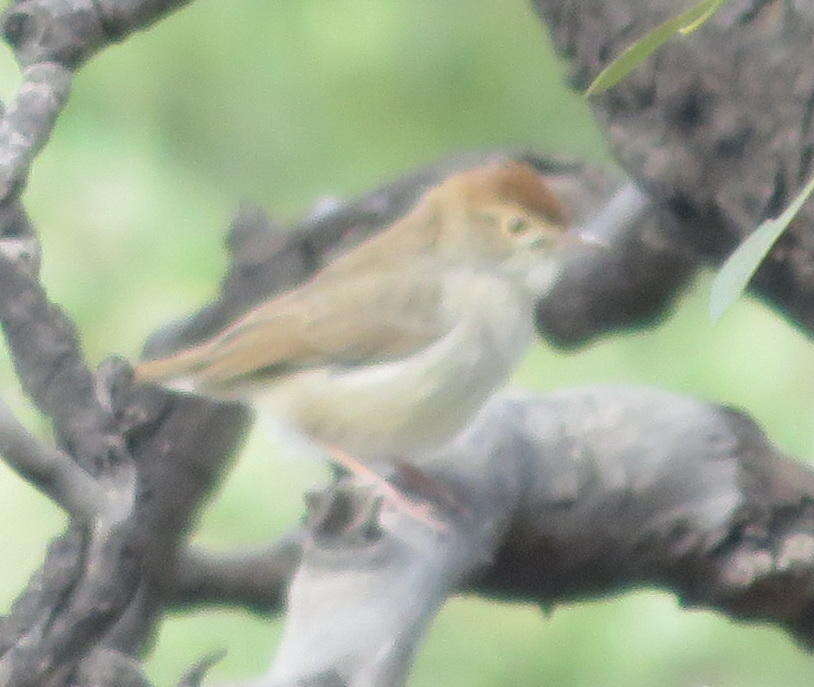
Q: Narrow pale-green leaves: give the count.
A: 2